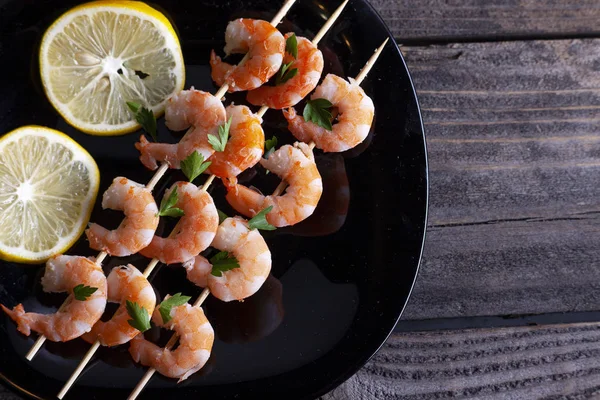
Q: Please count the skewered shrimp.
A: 12